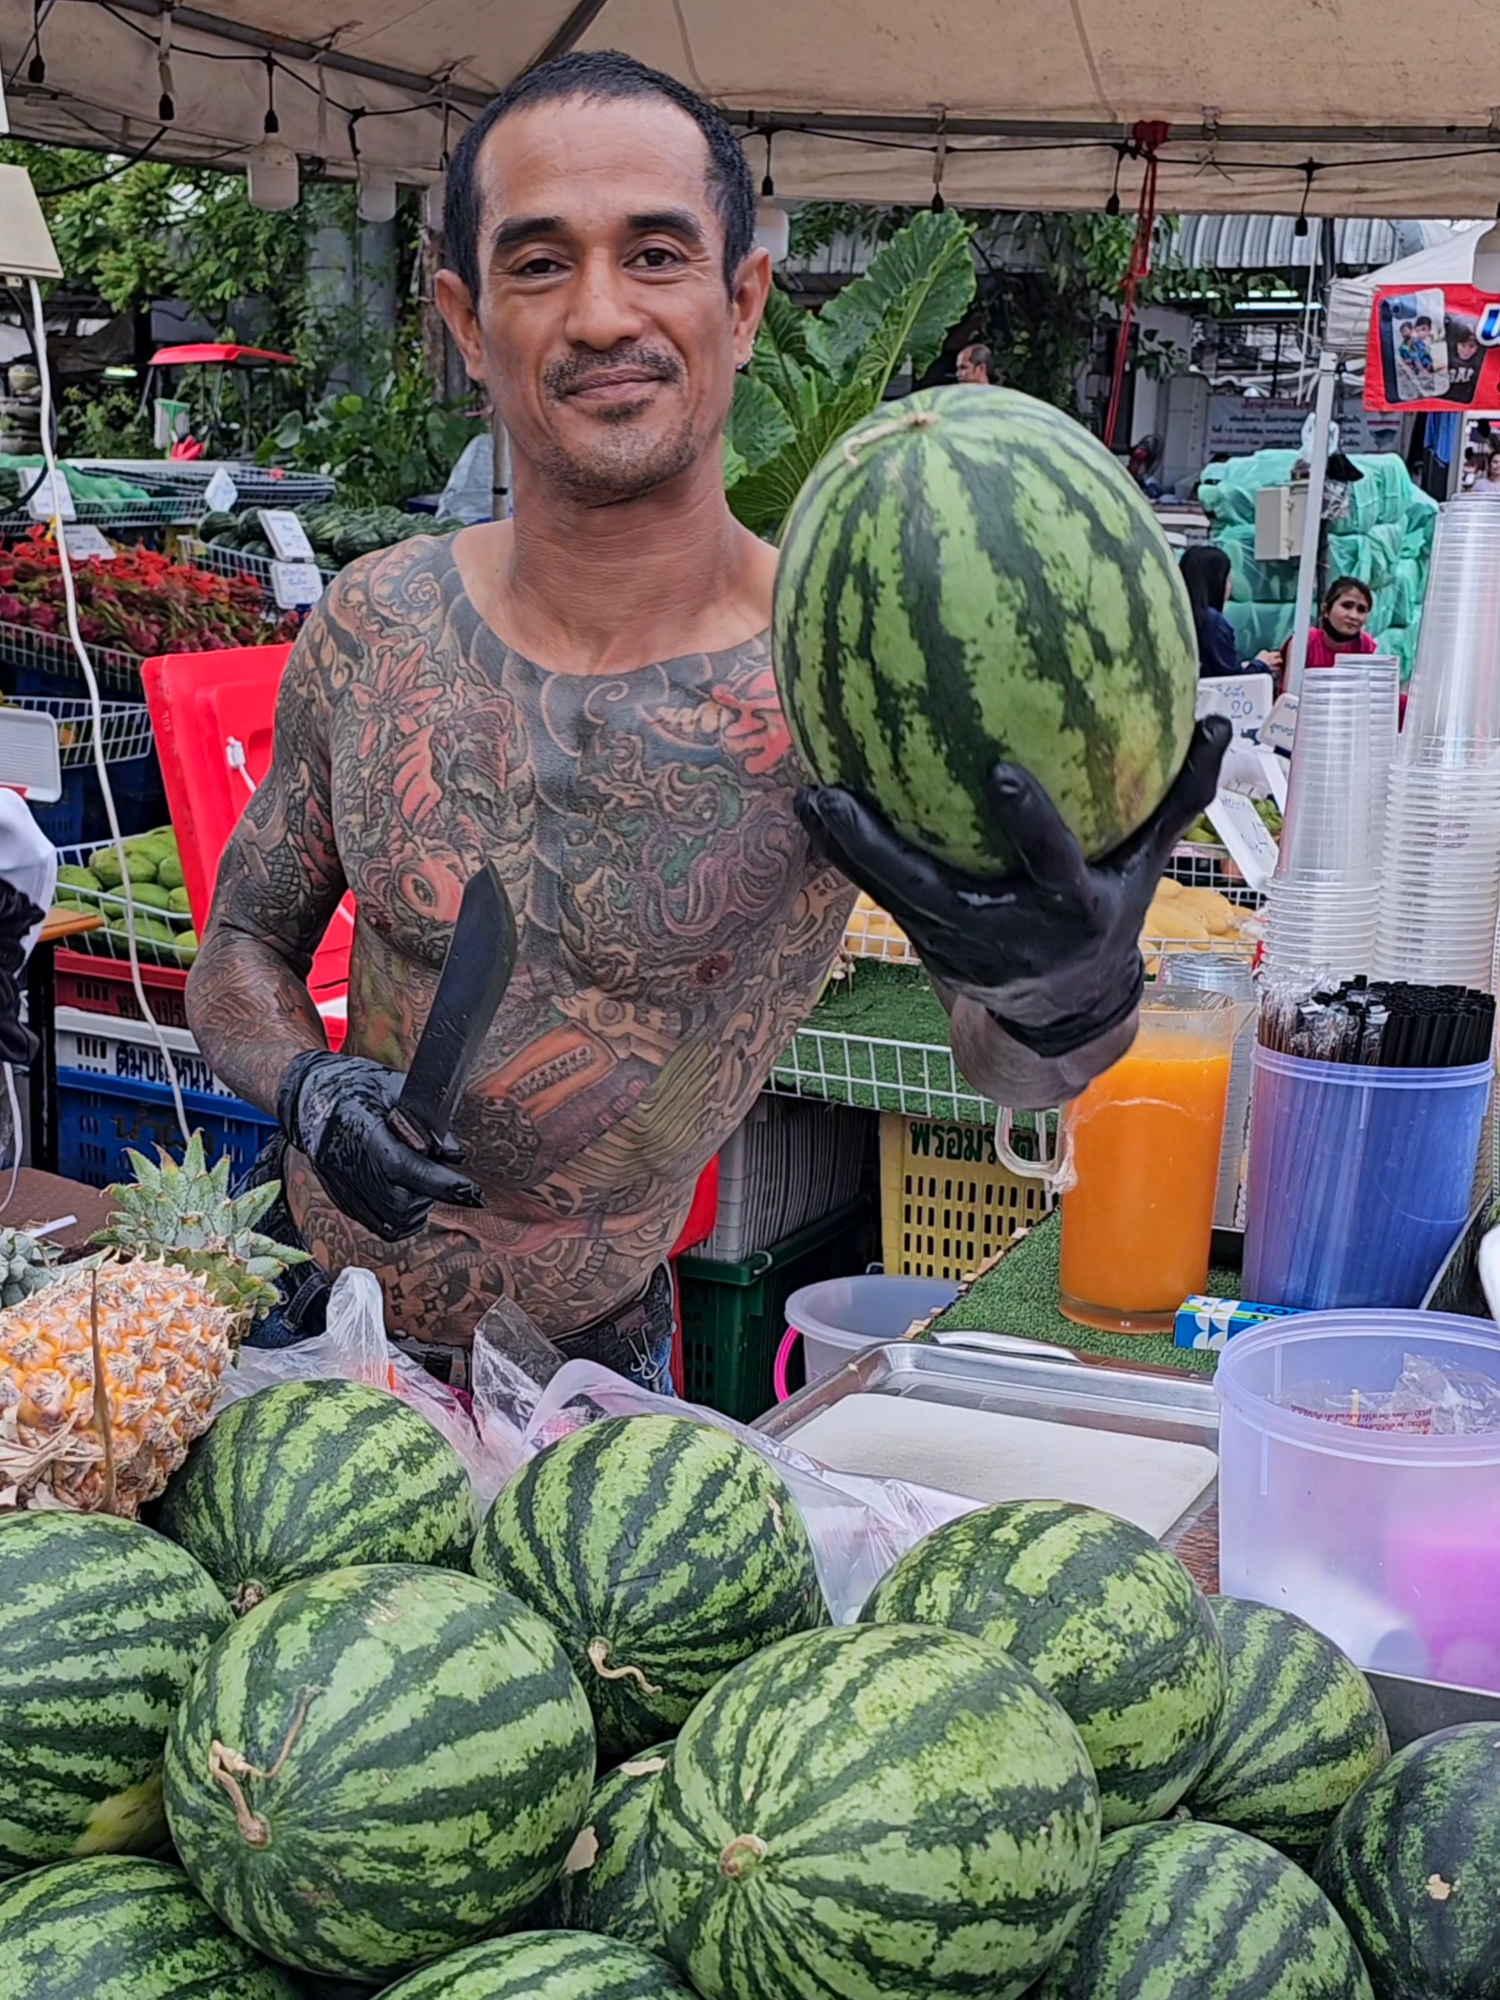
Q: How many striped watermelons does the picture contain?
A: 13